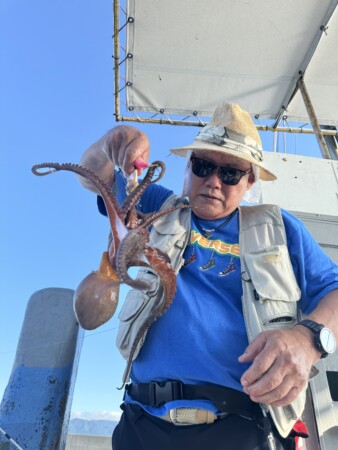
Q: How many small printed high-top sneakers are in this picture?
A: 3